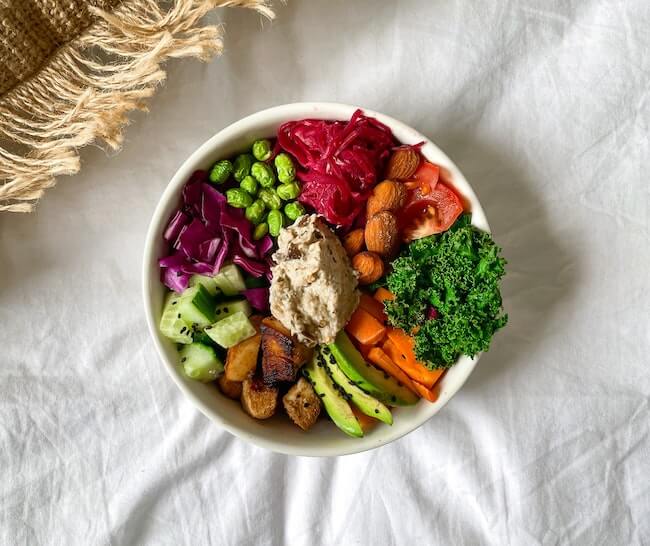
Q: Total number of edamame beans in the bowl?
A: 13